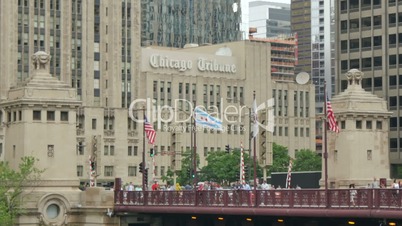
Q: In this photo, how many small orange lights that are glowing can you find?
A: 6